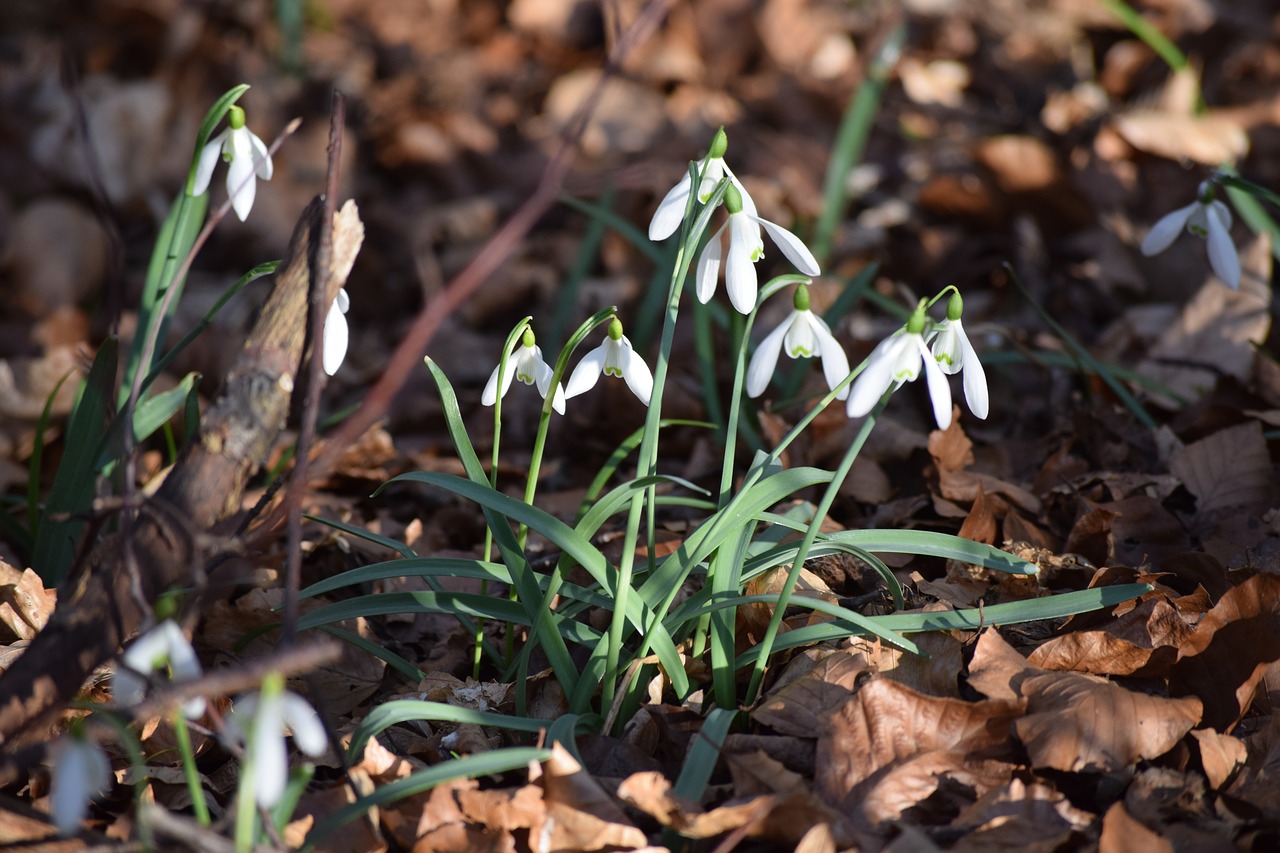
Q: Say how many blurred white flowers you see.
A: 3